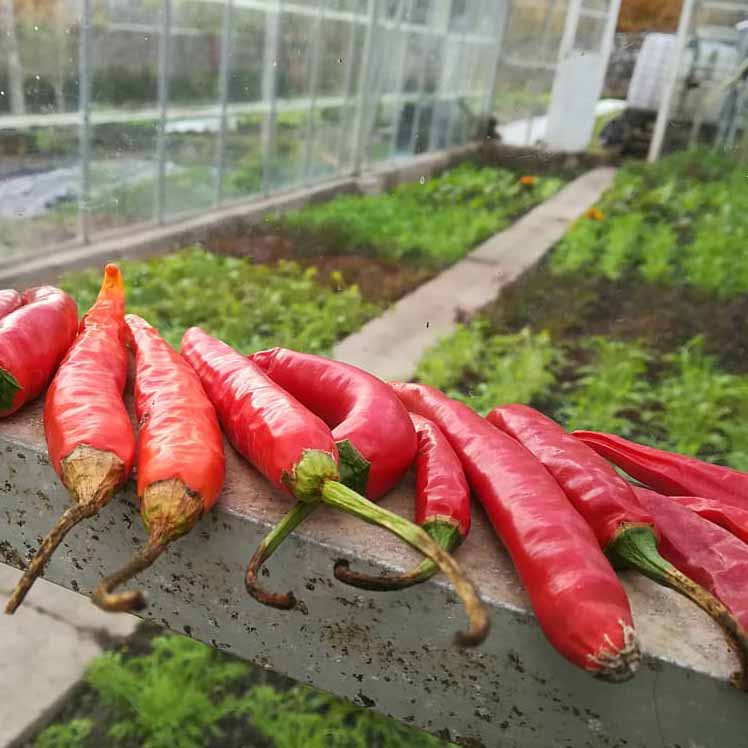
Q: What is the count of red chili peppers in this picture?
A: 12